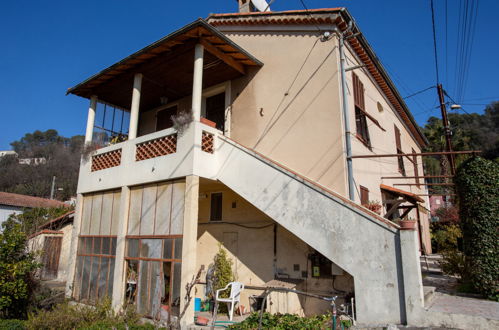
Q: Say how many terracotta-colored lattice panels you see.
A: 3